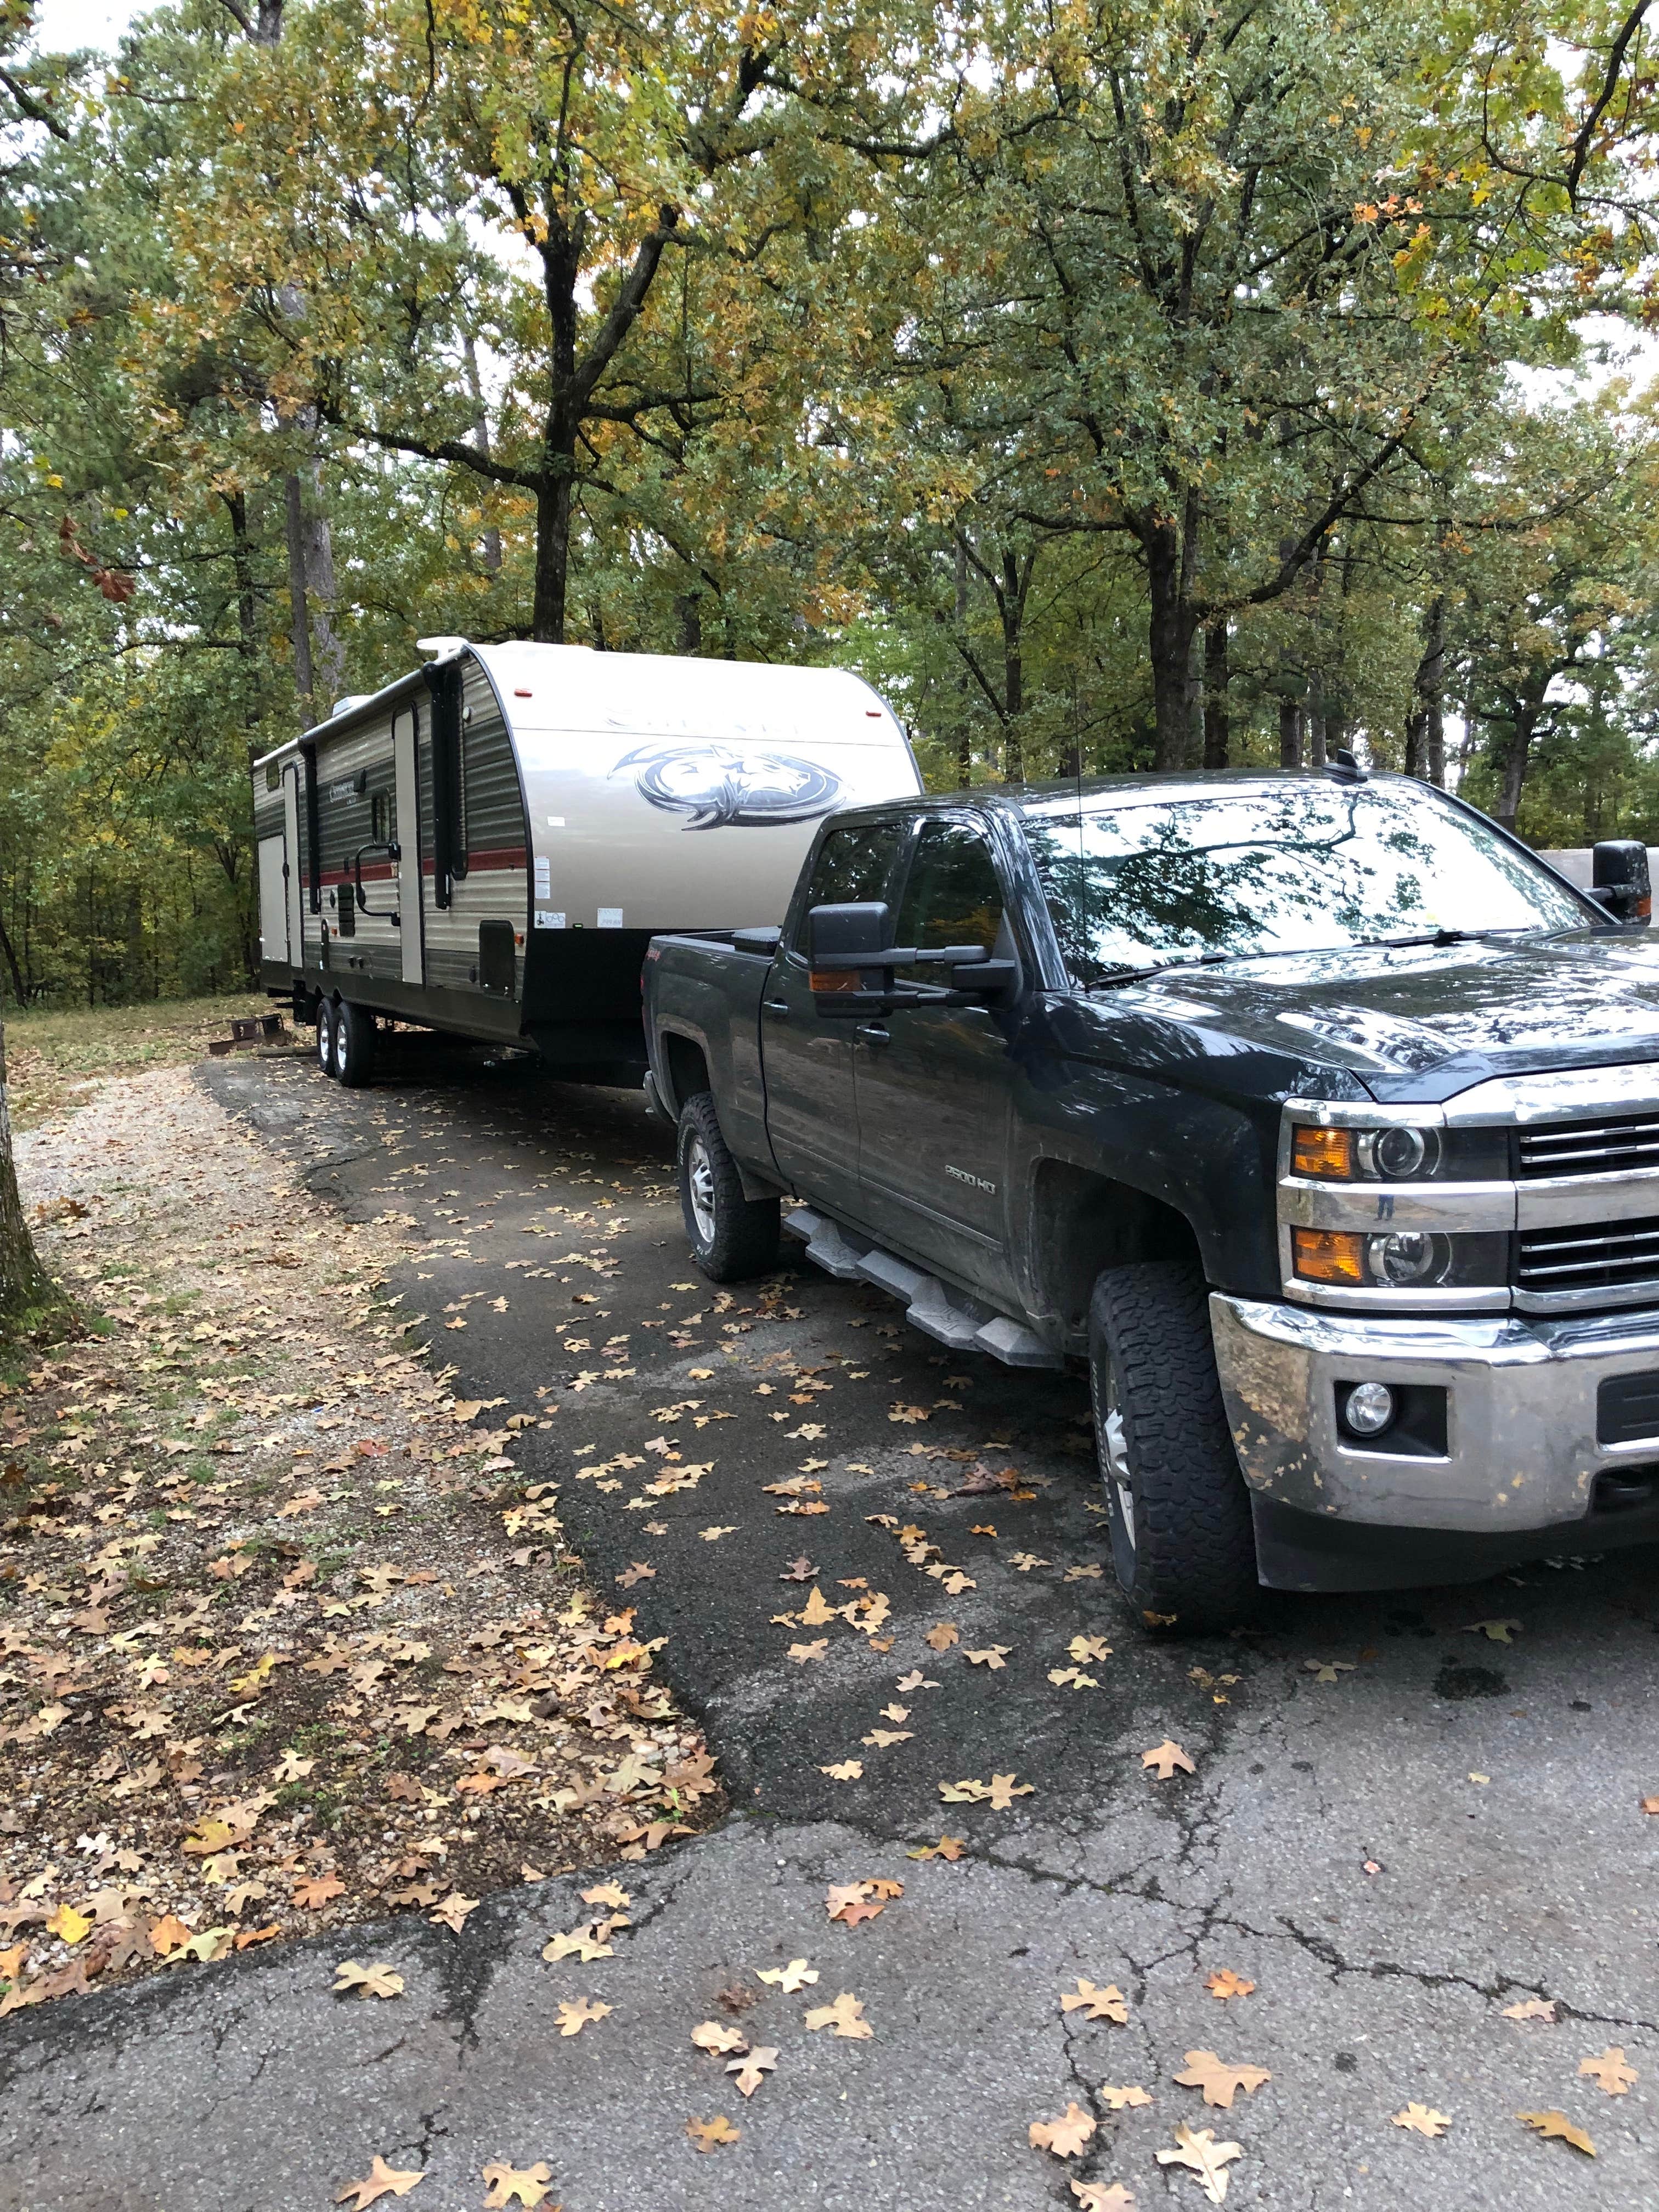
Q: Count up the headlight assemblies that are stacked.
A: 2